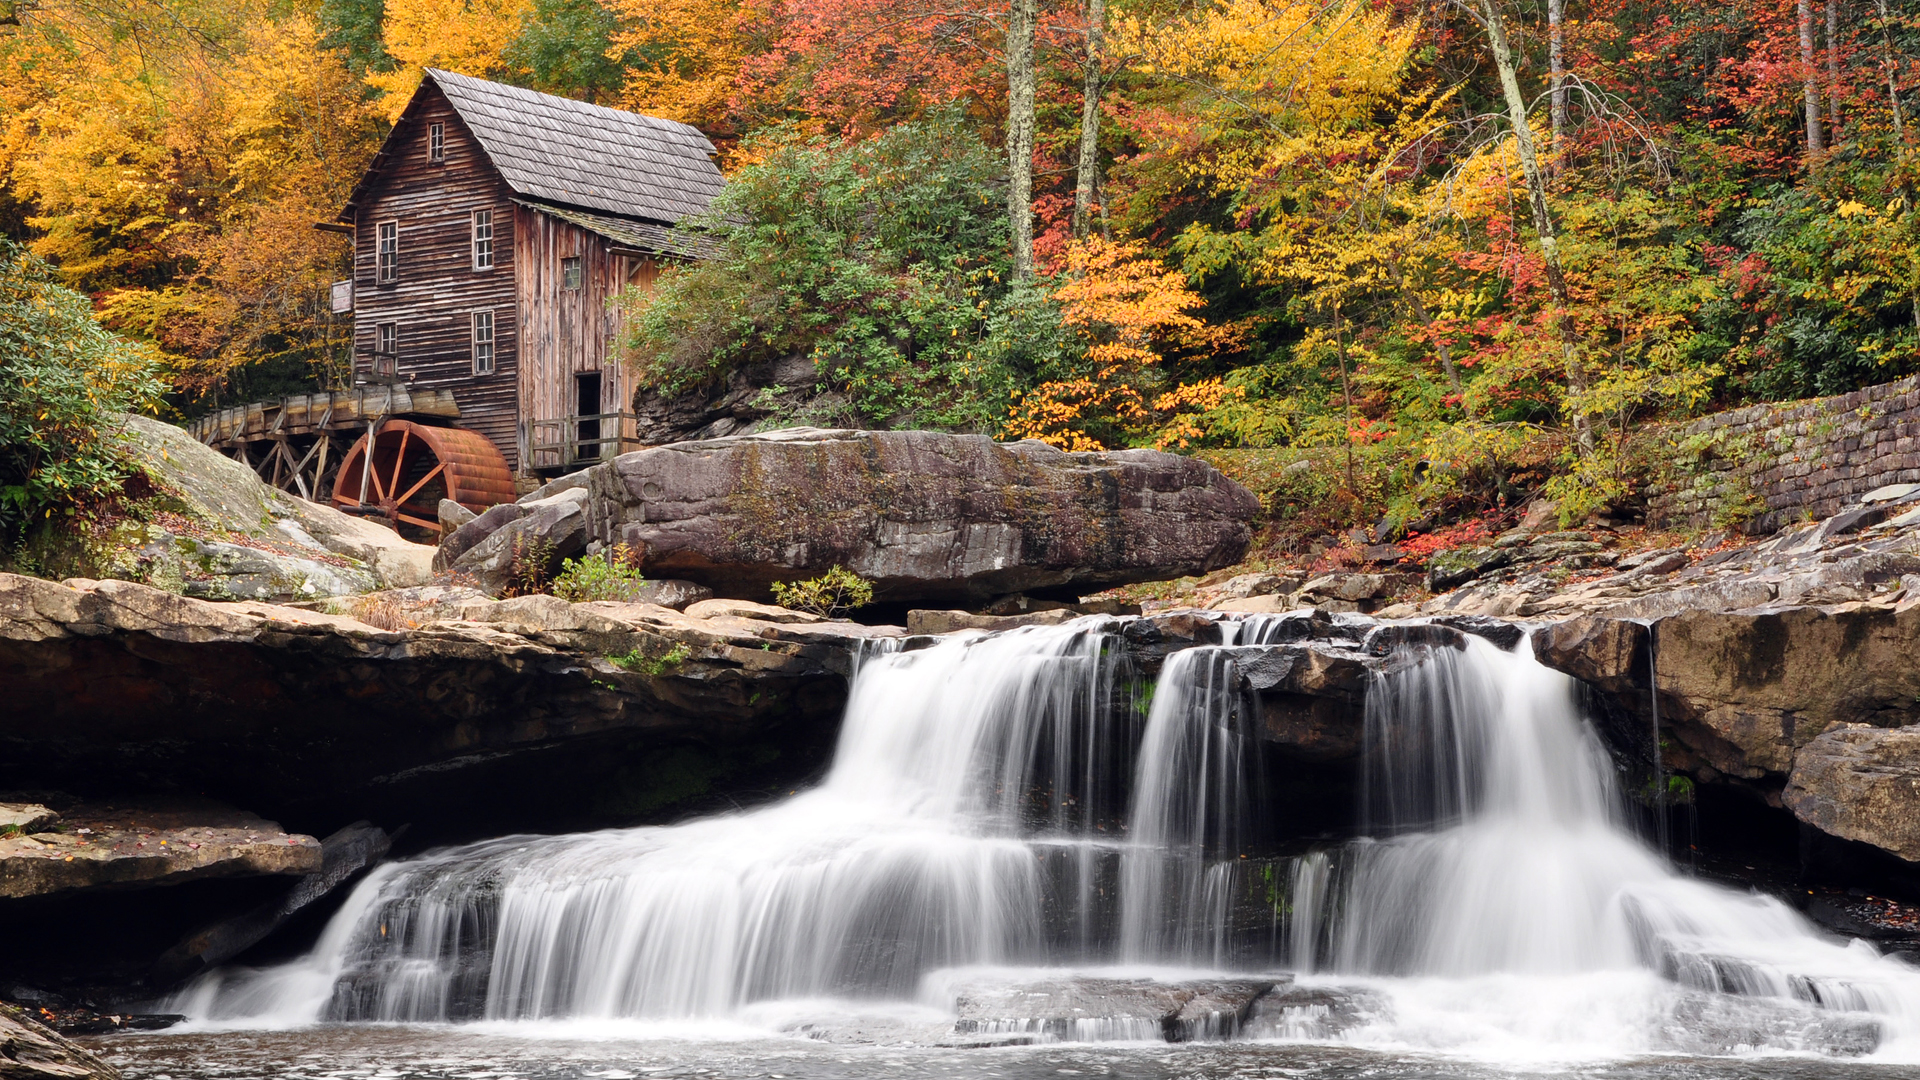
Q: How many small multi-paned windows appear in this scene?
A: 6